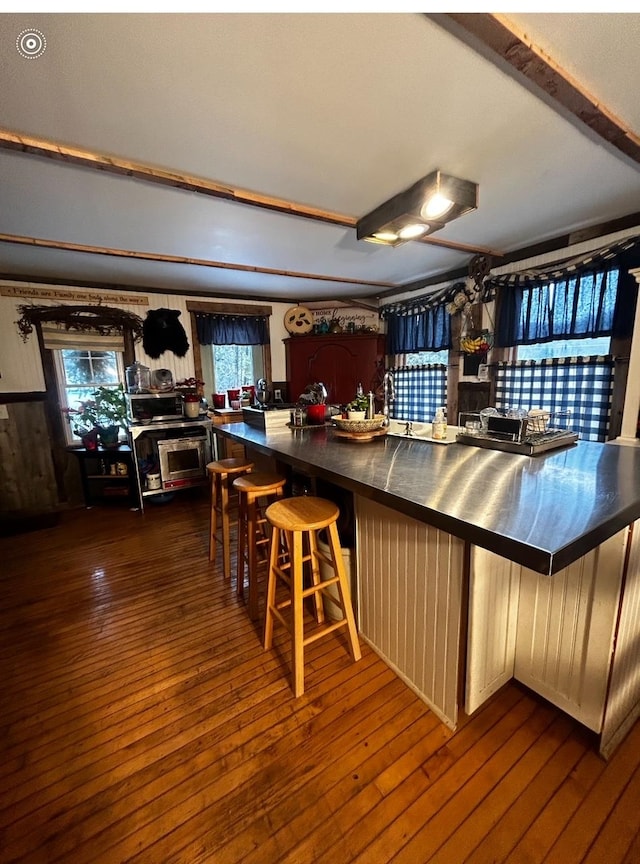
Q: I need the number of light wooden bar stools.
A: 3